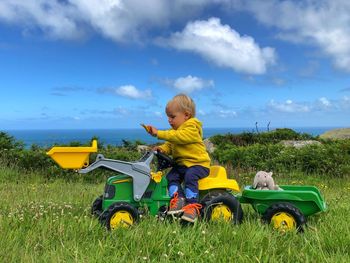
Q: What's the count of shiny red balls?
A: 0